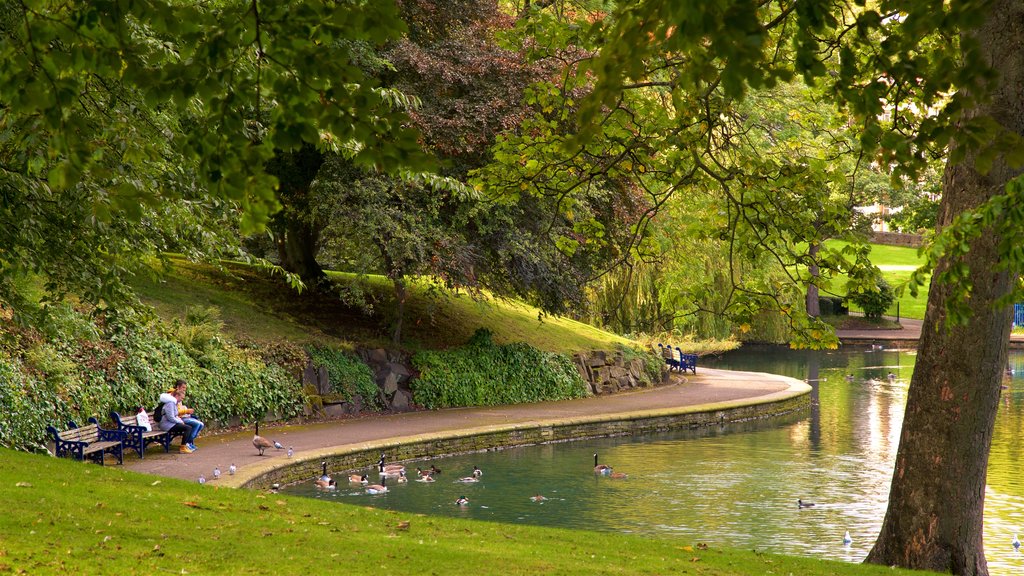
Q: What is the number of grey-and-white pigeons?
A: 5